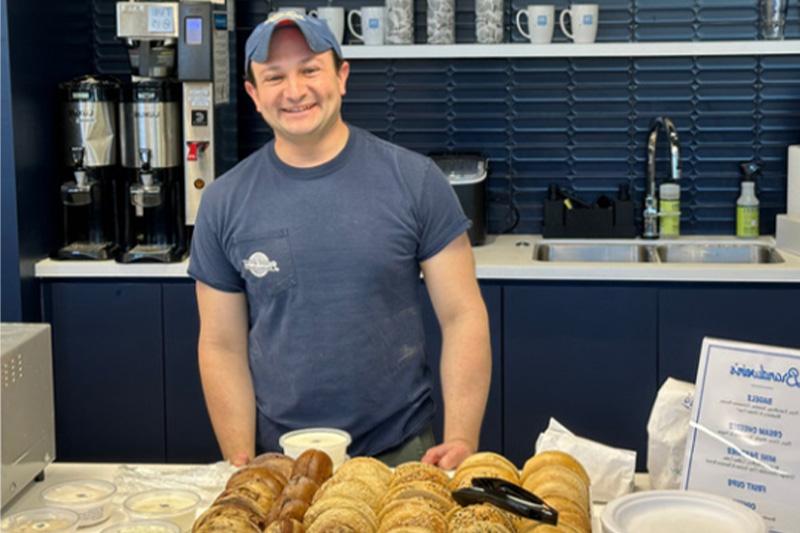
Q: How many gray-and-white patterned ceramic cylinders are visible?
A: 3